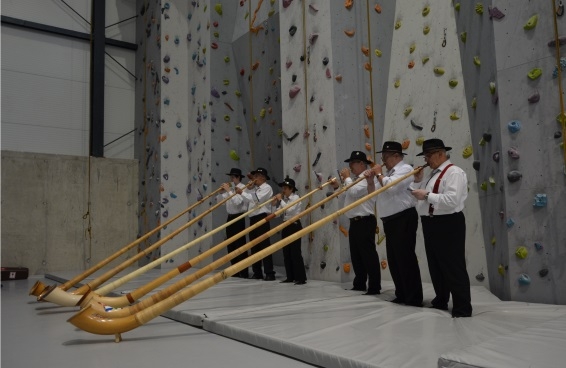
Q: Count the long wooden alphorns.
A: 6